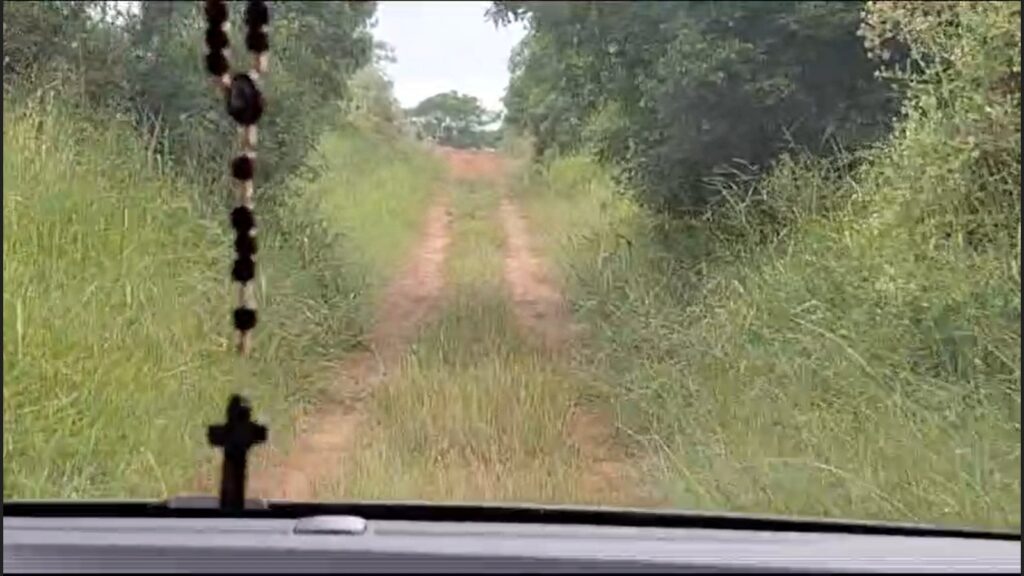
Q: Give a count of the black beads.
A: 11